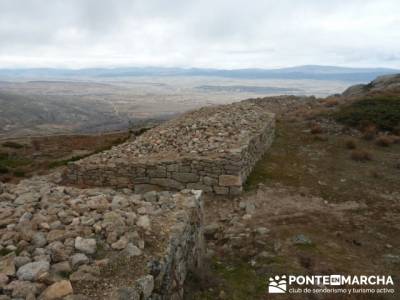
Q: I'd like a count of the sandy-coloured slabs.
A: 1